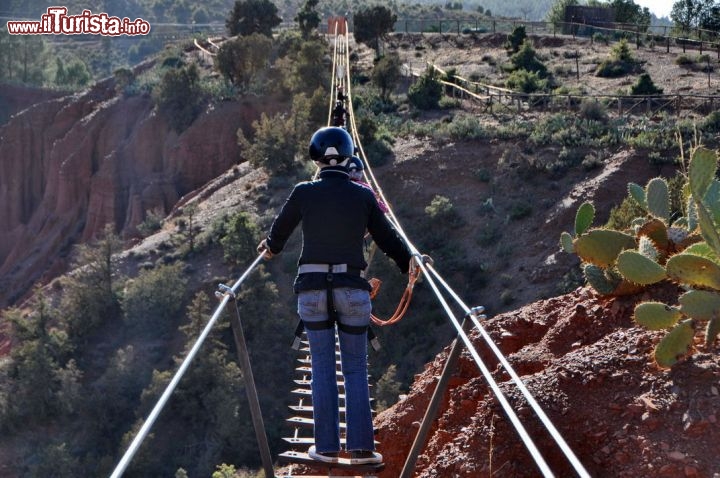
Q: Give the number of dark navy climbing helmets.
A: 2